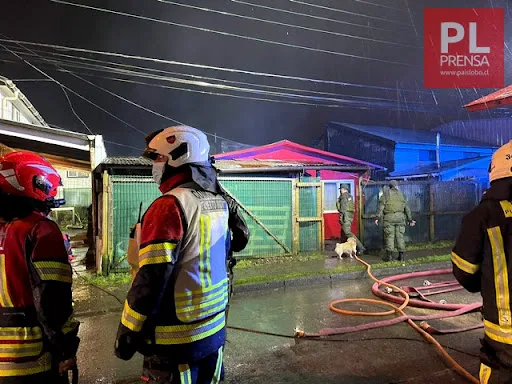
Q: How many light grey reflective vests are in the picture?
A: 1